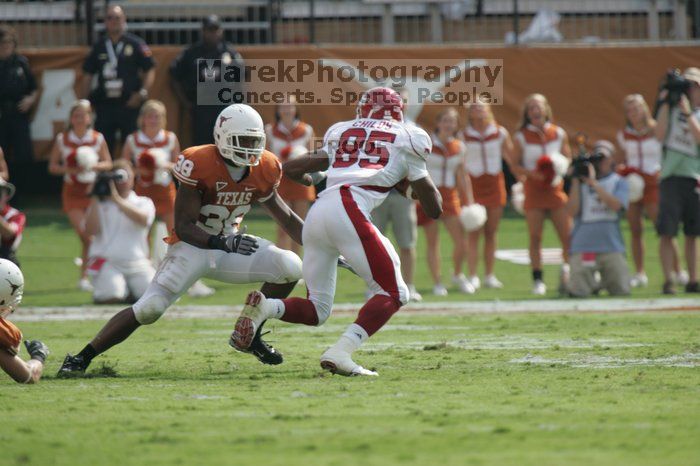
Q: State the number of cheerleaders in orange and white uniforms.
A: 7